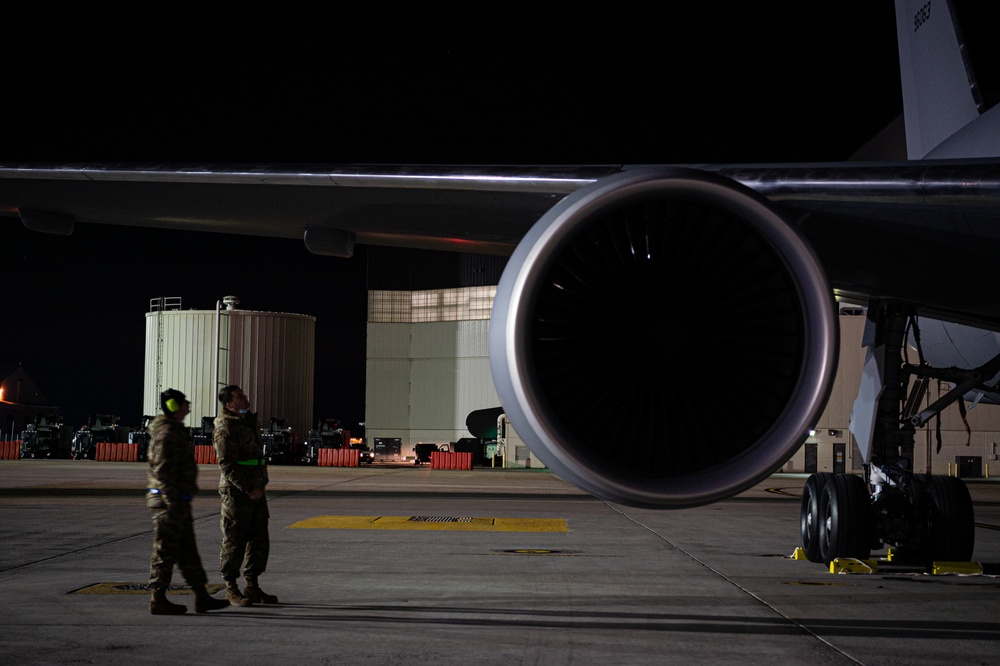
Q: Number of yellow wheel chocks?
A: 4